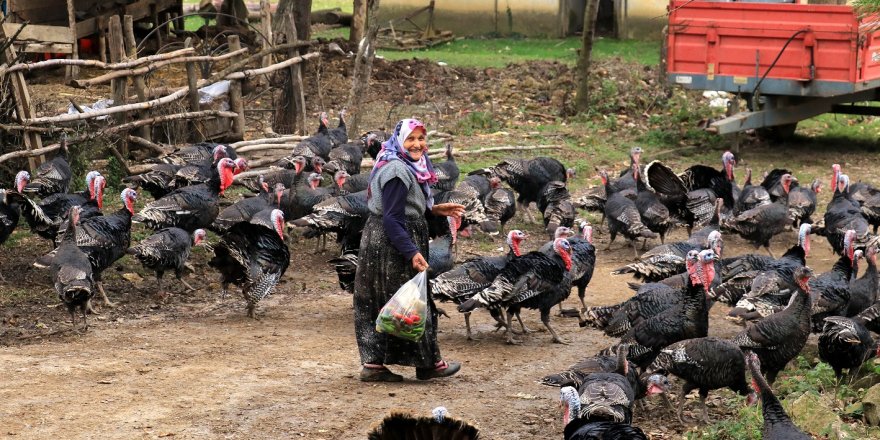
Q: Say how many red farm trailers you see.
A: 1